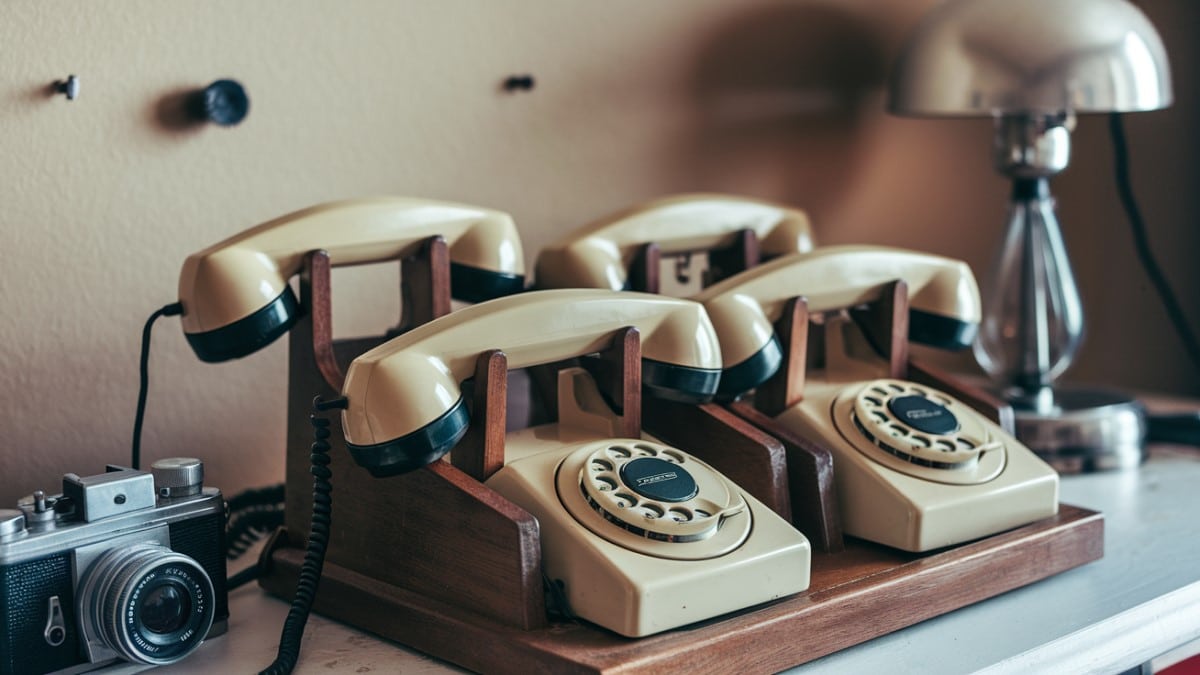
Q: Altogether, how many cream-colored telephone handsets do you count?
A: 4